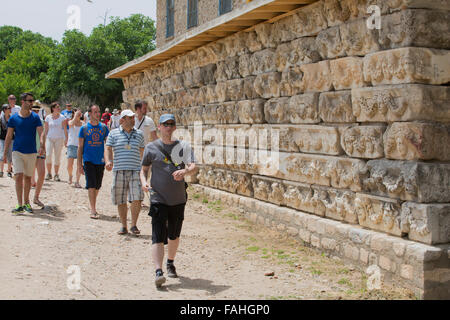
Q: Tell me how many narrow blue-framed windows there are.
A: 3